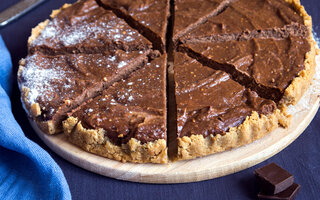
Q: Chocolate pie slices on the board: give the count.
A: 8